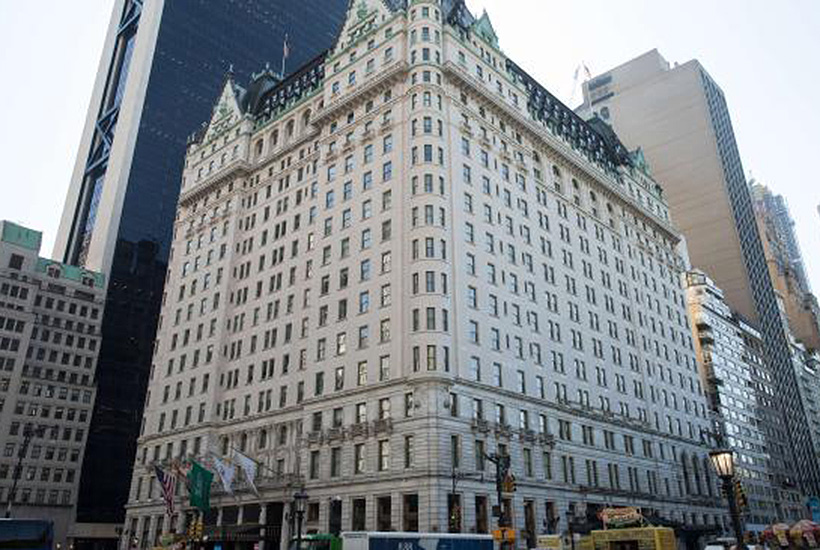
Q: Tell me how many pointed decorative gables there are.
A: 4